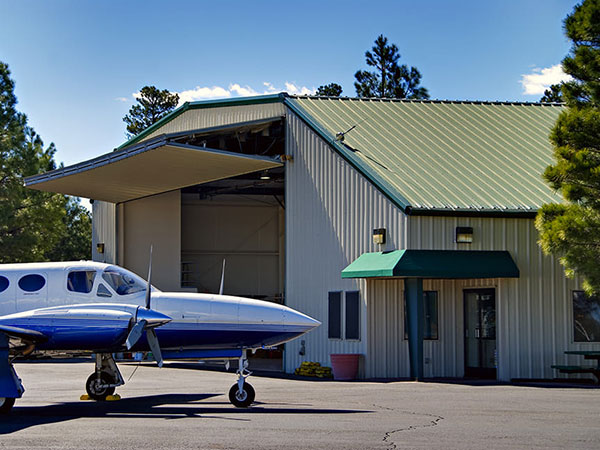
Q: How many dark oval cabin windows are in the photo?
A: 2